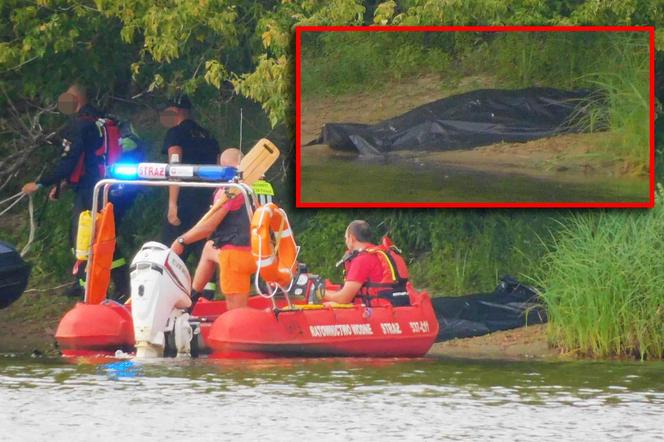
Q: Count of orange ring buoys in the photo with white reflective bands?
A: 1